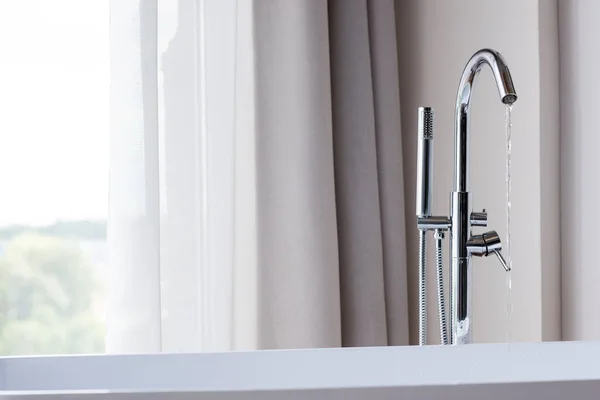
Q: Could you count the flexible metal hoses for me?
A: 2